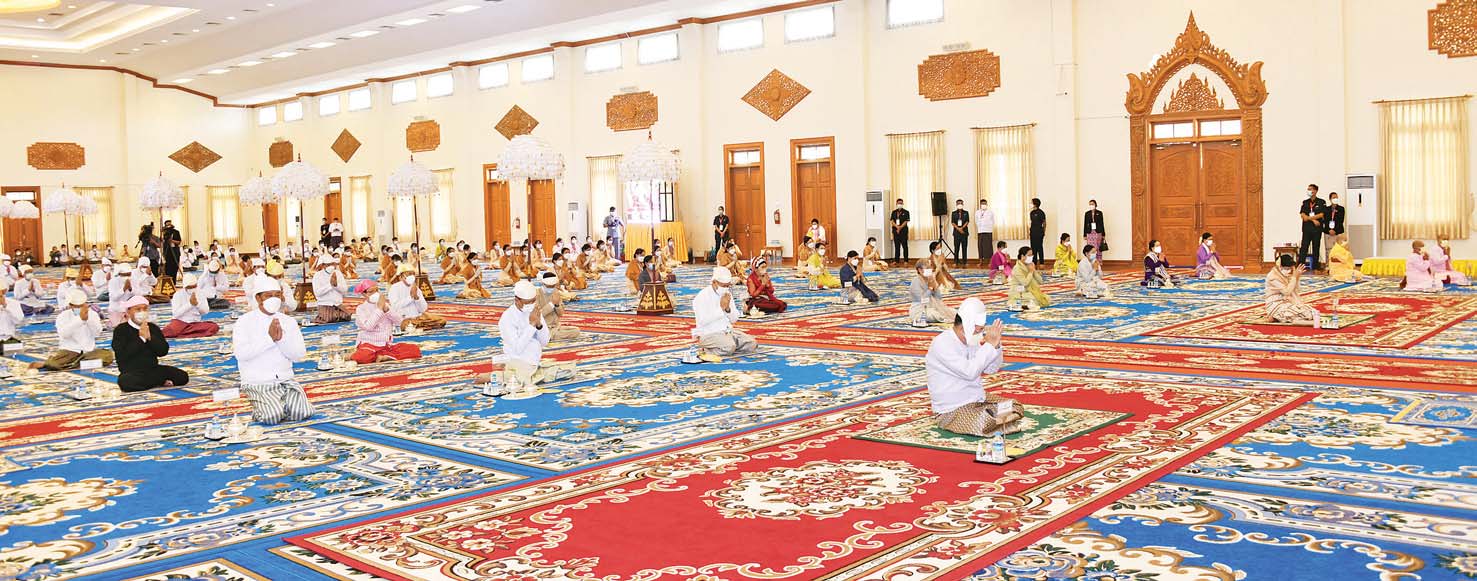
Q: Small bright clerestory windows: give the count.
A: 13